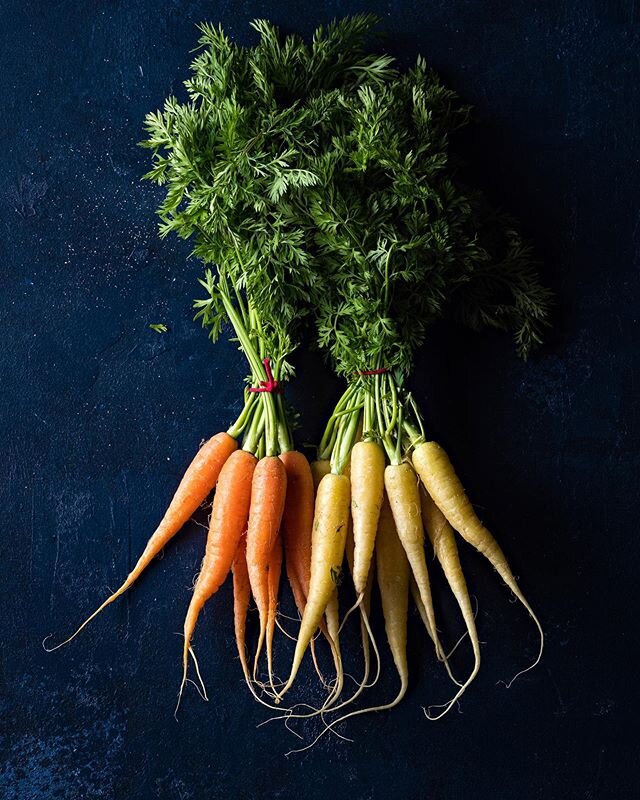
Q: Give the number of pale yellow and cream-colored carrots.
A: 9